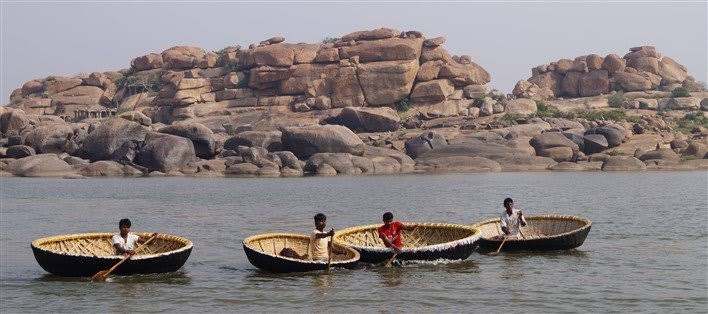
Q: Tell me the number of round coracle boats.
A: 4